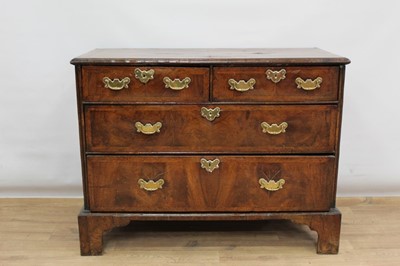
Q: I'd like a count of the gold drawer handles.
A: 8